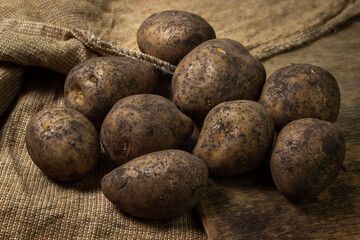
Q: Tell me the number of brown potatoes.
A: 9